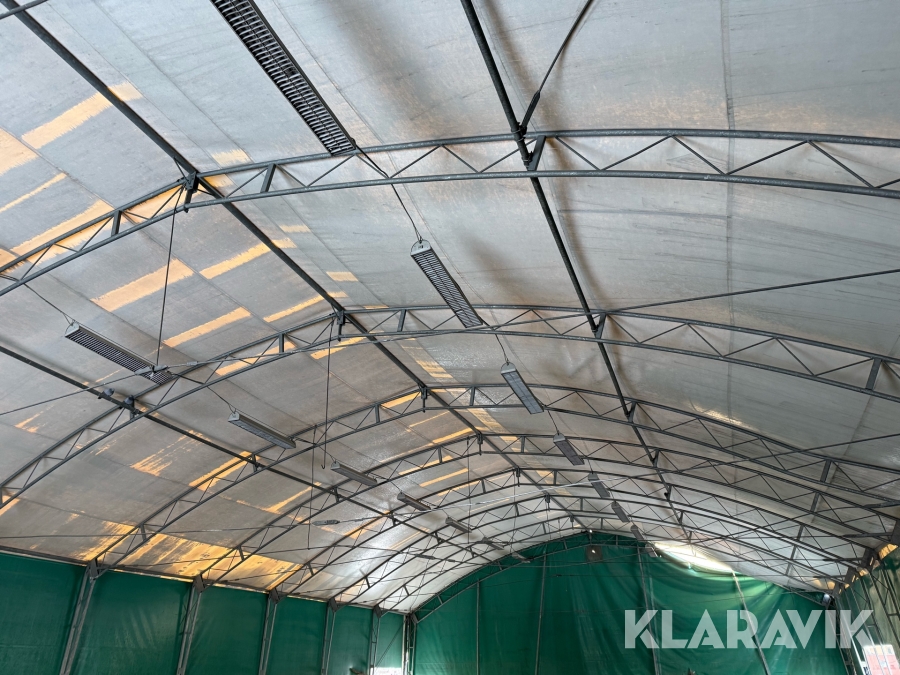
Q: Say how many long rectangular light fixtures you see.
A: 15